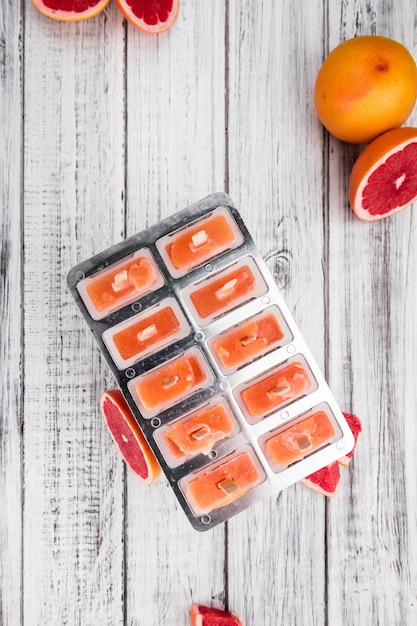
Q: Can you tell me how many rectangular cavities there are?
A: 10